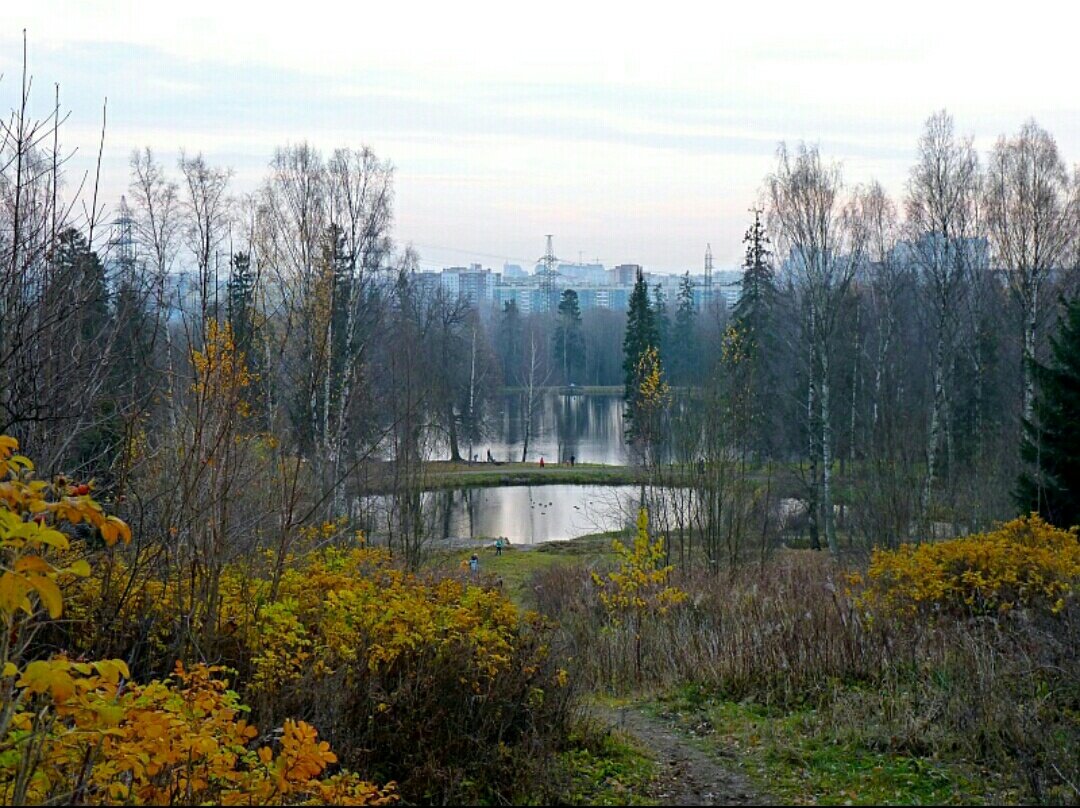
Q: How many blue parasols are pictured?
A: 0